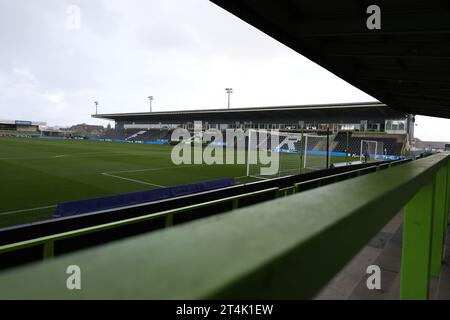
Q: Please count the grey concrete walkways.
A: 1